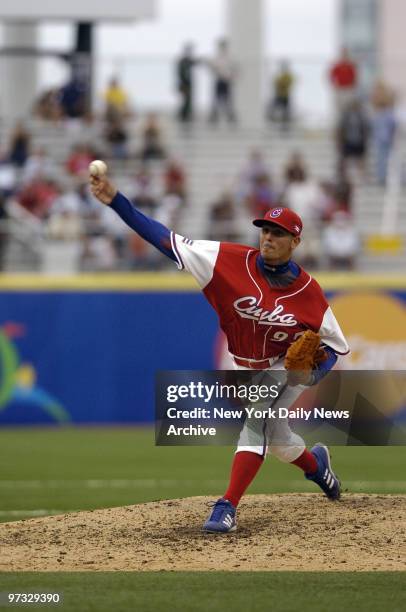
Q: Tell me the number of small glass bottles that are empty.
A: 0